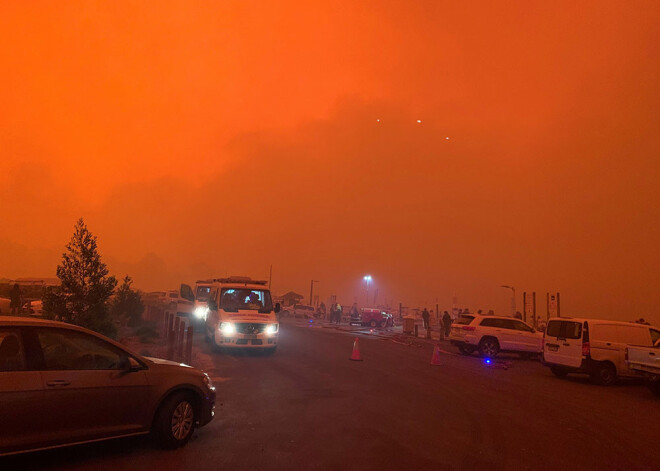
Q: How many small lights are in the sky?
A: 3